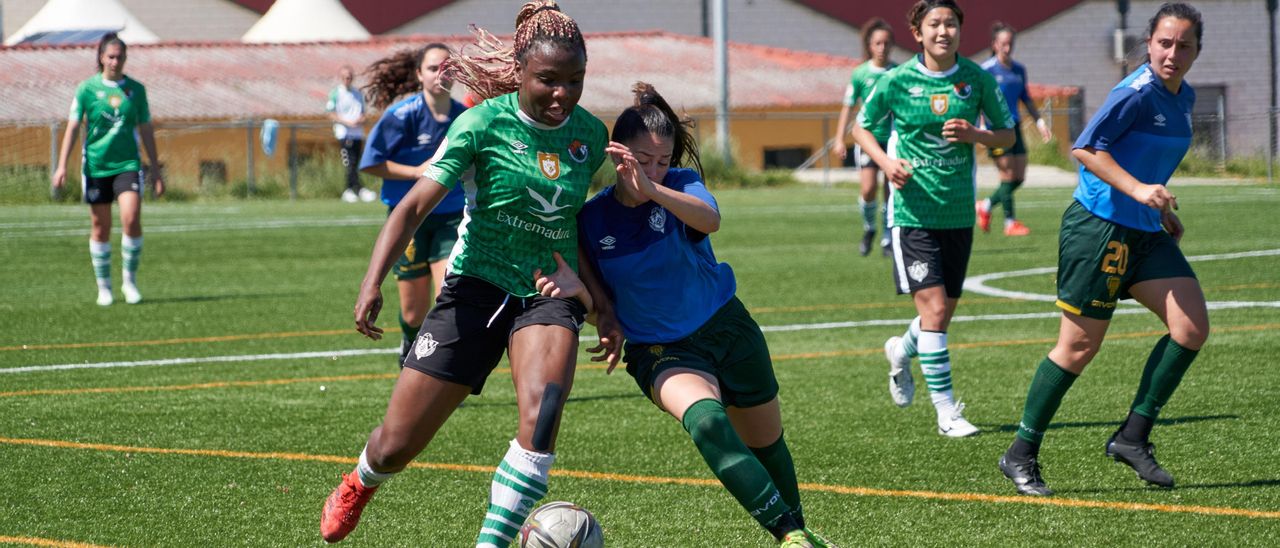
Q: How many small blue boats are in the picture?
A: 0